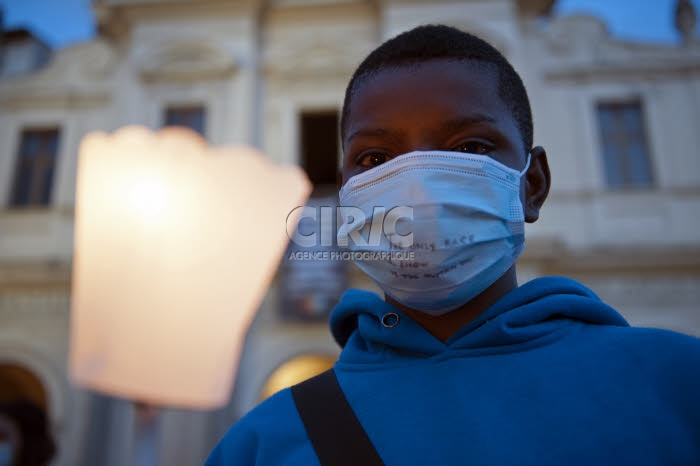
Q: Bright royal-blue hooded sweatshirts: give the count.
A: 1